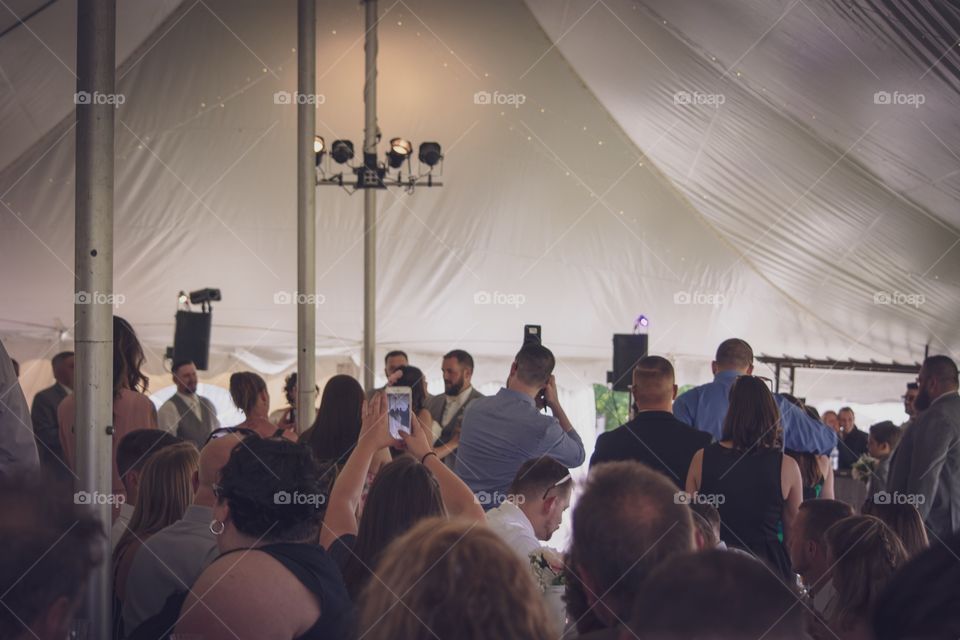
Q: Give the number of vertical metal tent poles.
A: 3